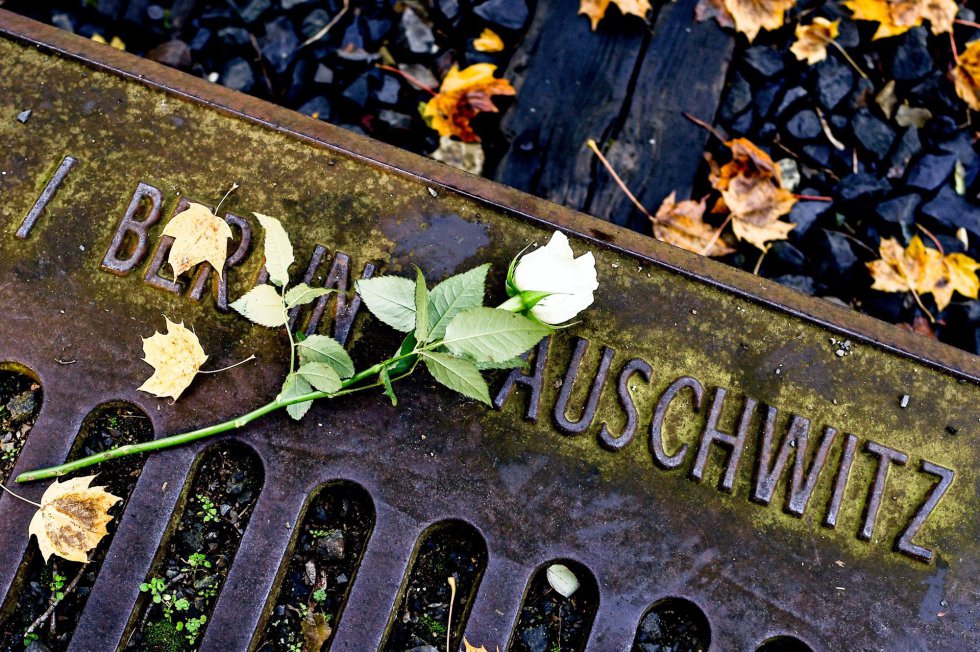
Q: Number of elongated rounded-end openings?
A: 8